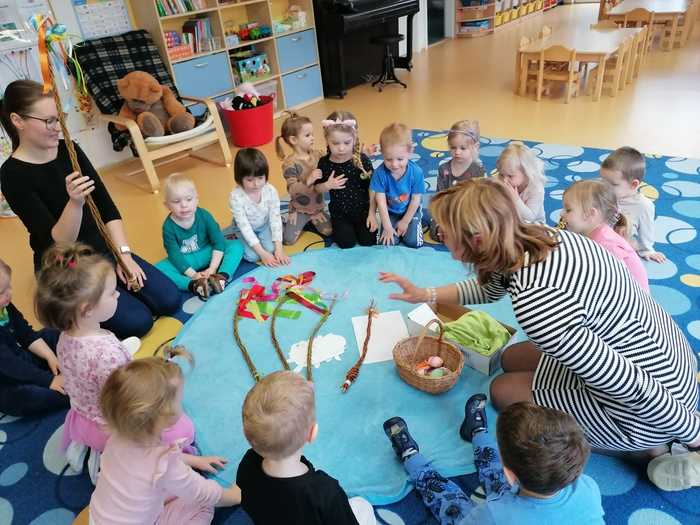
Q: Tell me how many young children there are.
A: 14